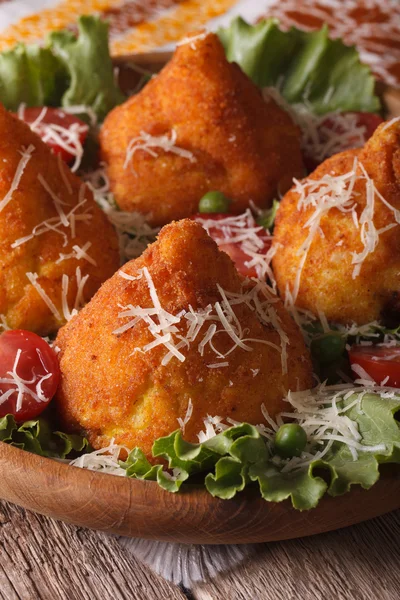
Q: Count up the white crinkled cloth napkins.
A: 1